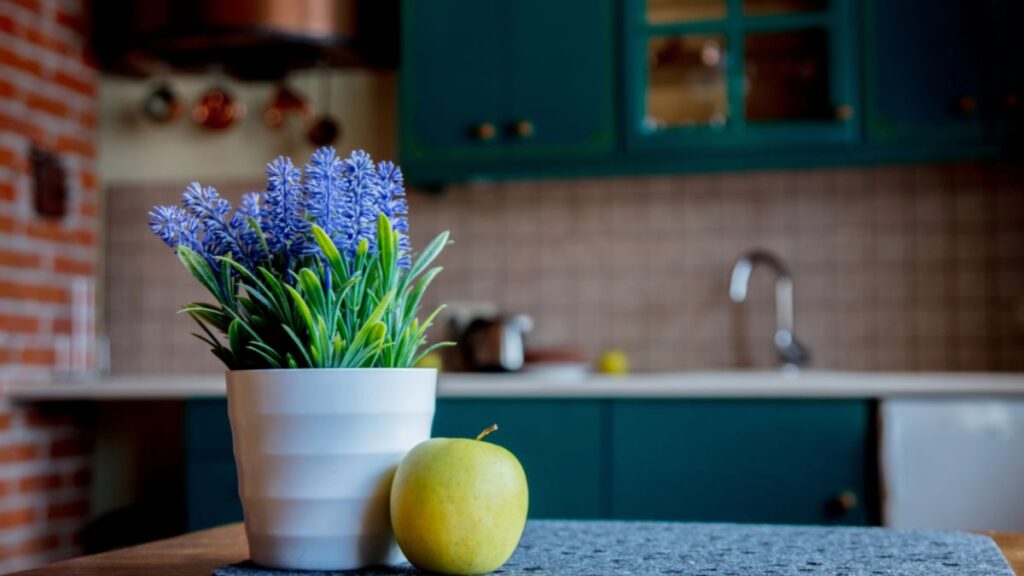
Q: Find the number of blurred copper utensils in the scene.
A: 4